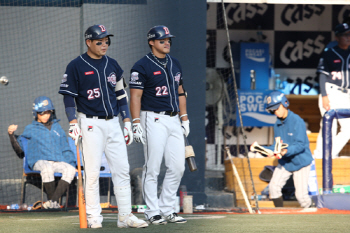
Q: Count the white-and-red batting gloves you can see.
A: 2